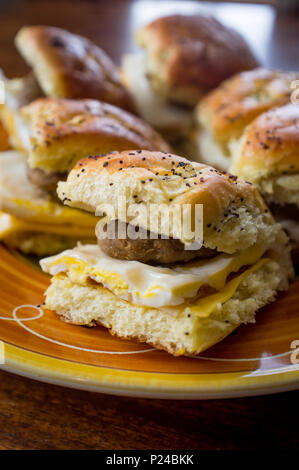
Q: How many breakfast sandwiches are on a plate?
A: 6